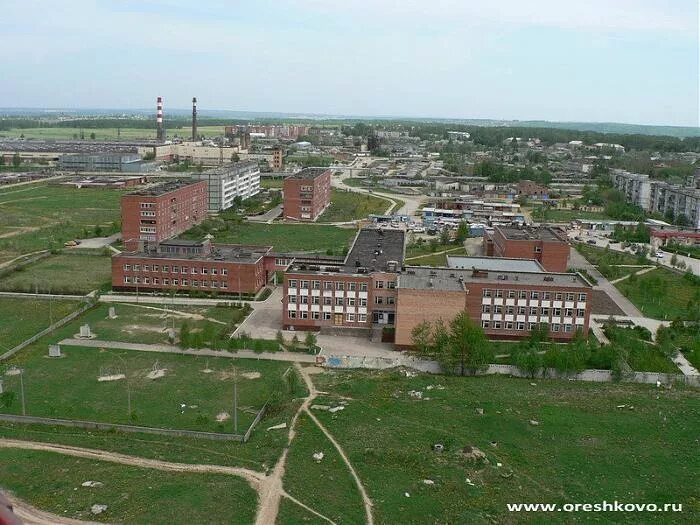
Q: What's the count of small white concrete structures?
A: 3